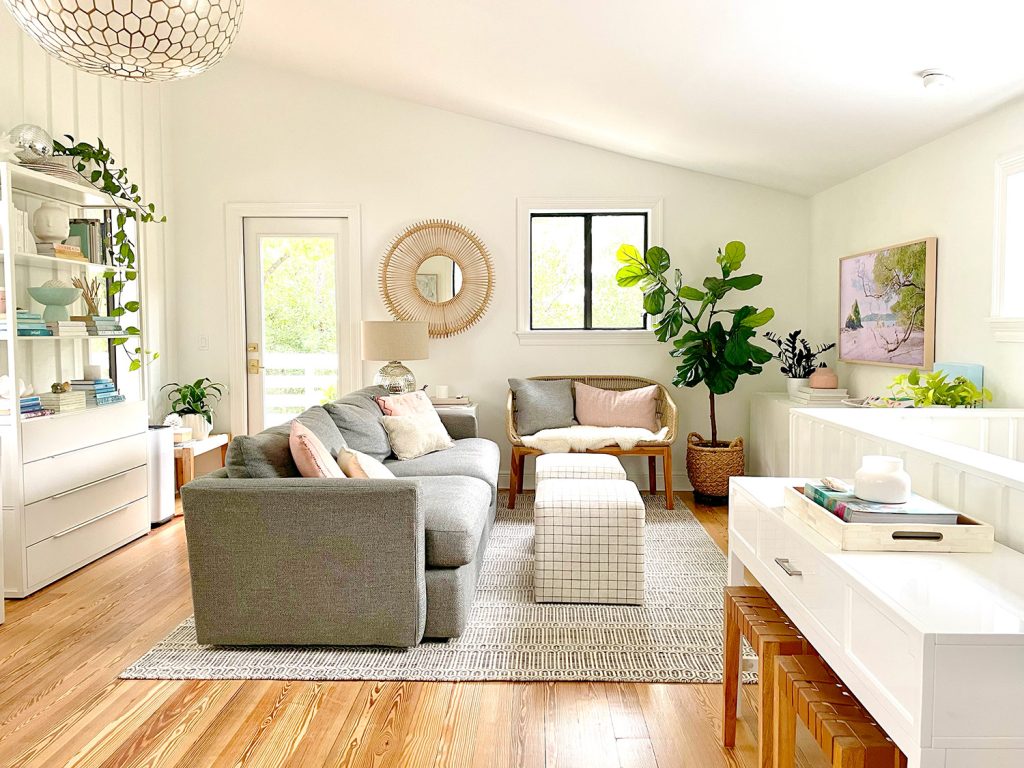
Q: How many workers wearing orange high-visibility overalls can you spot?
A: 0